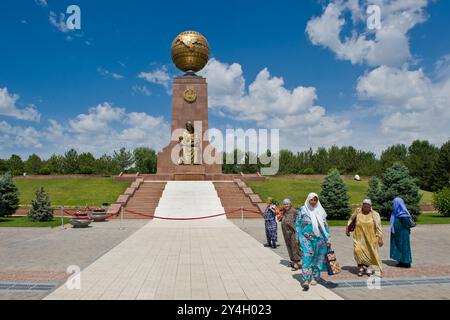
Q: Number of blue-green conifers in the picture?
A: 5